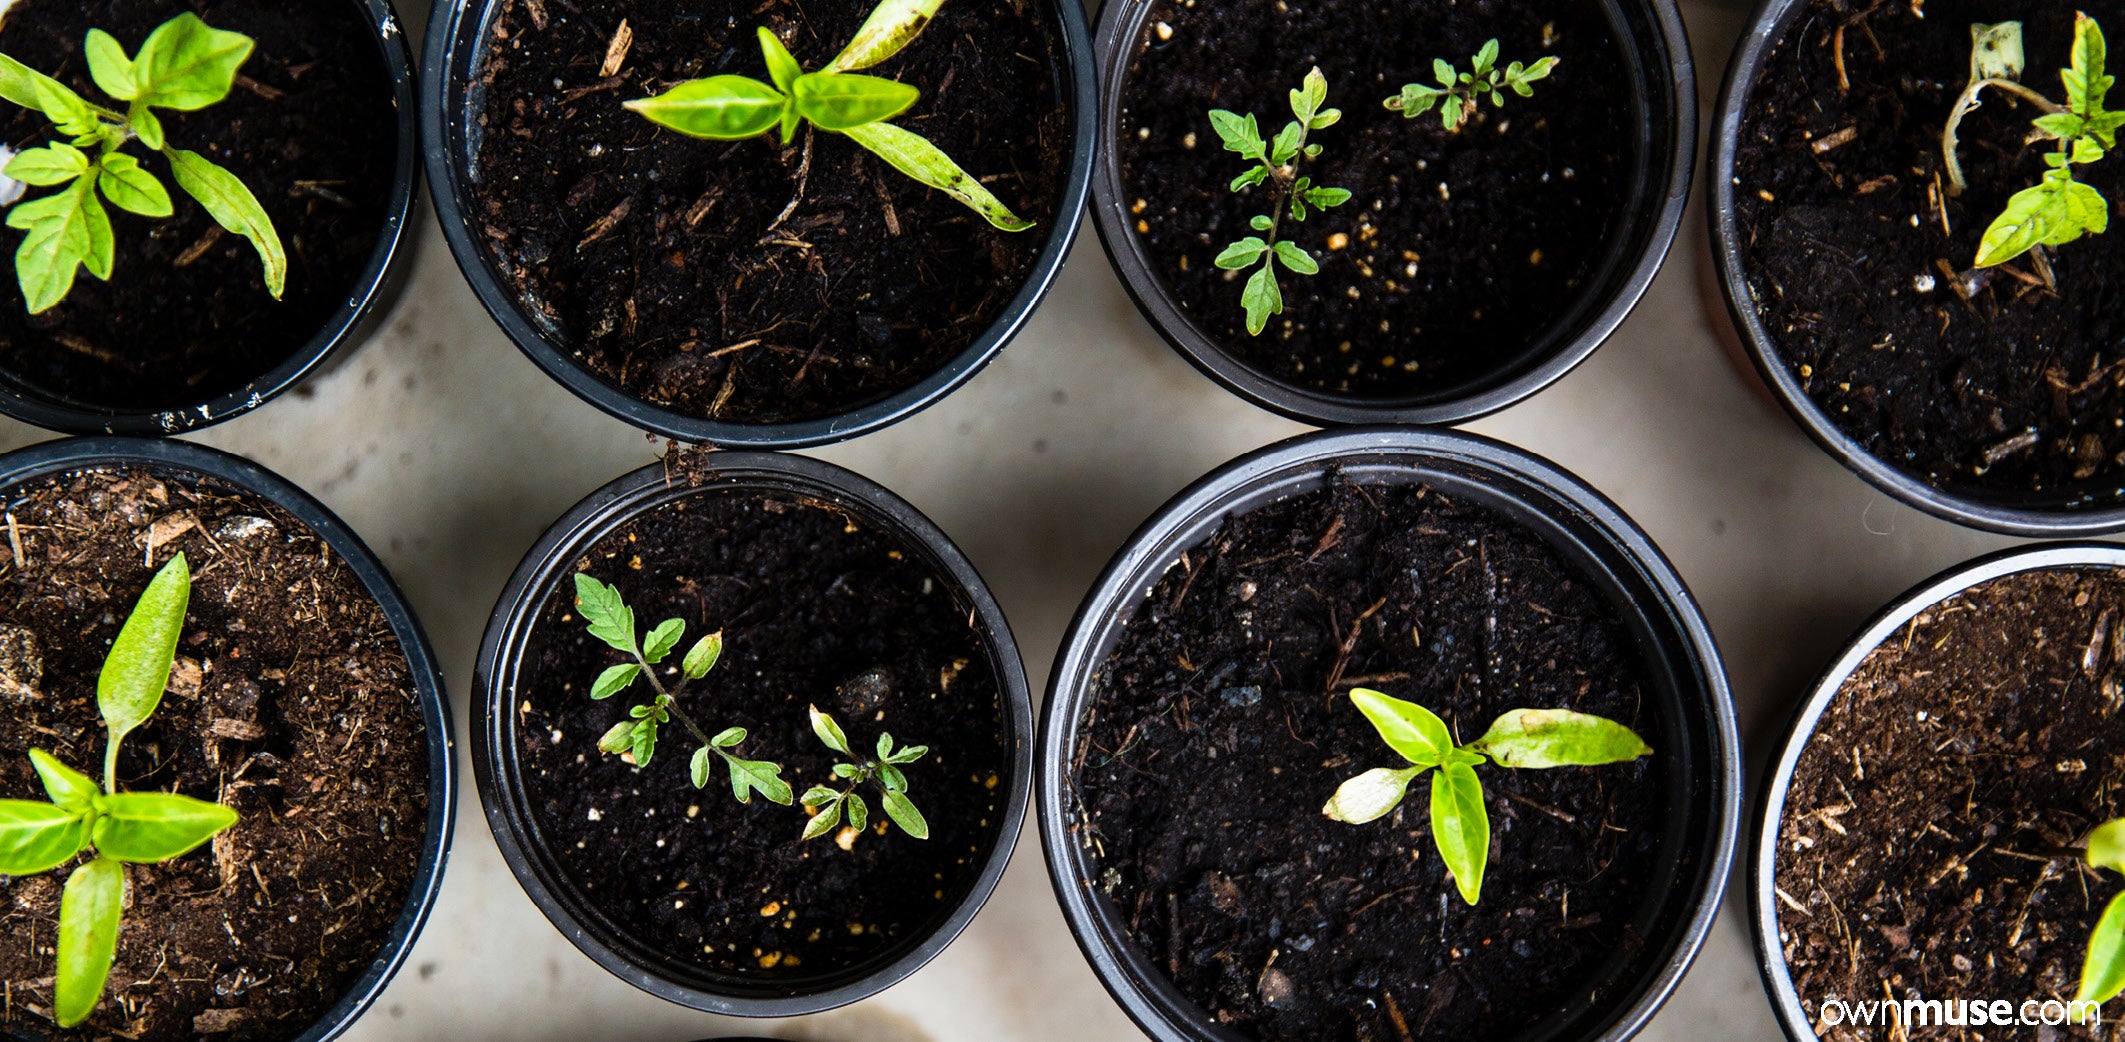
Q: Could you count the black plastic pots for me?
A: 8